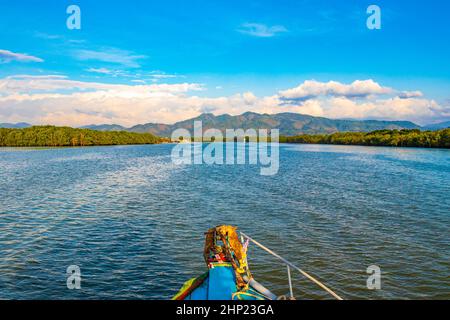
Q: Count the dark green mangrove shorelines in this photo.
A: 2